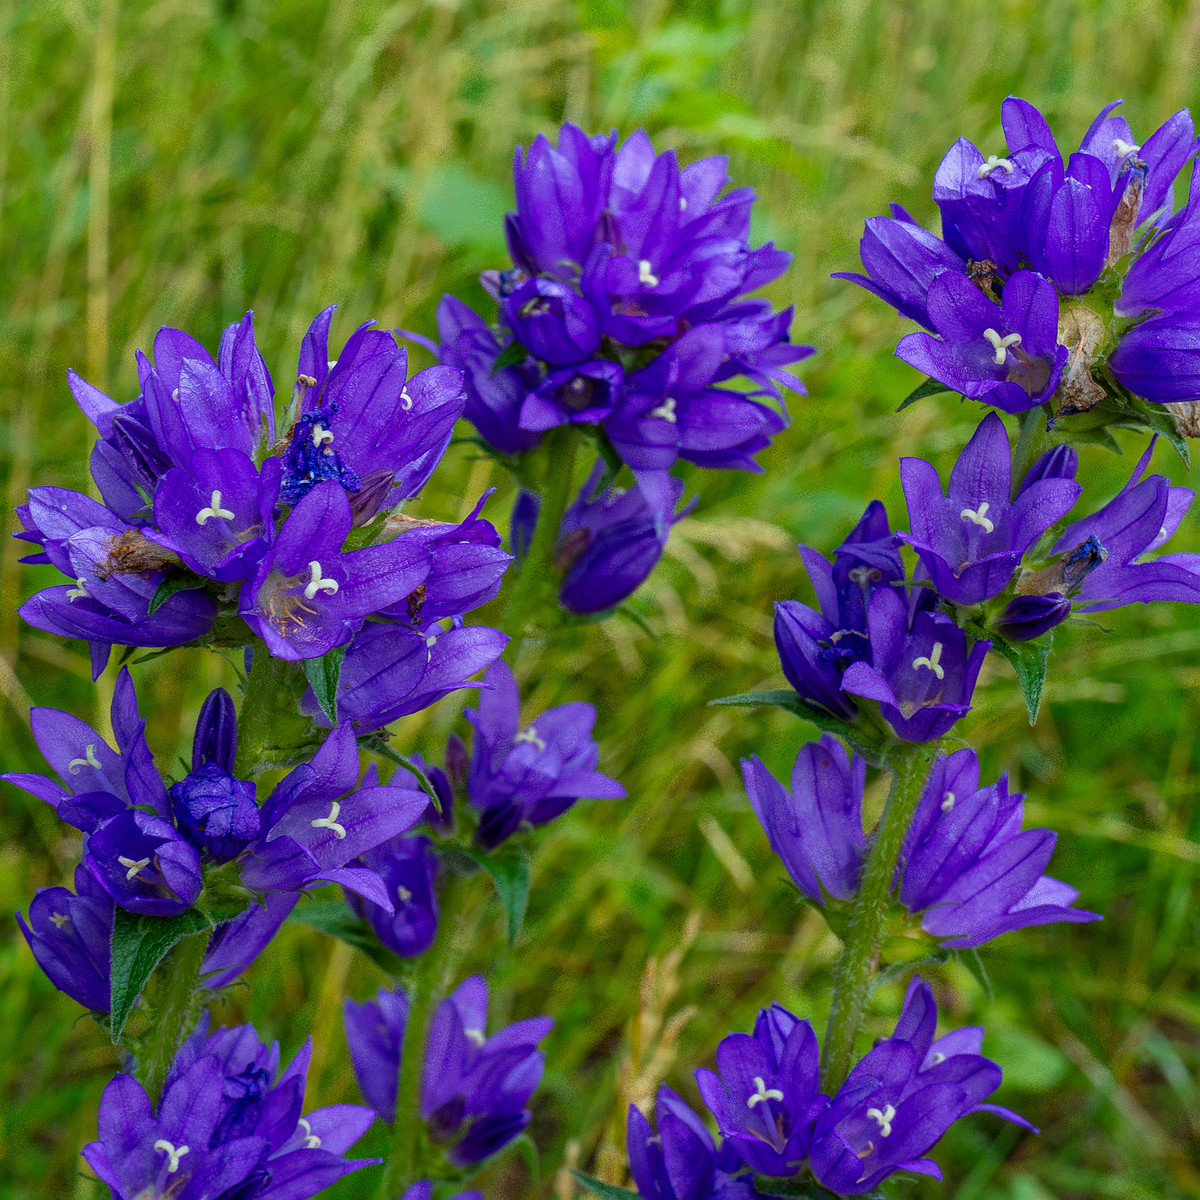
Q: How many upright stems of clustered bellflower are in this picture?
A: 3